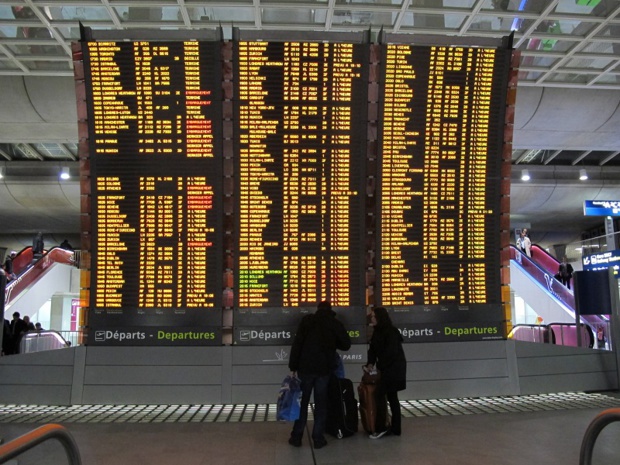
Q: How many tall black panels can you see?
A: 3